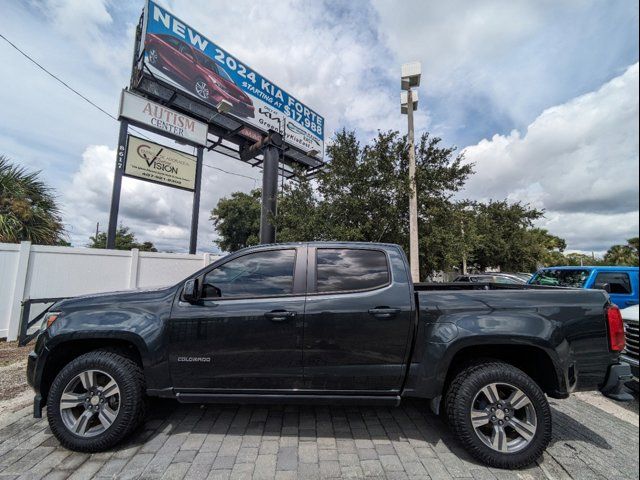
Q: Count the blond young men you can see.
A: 0